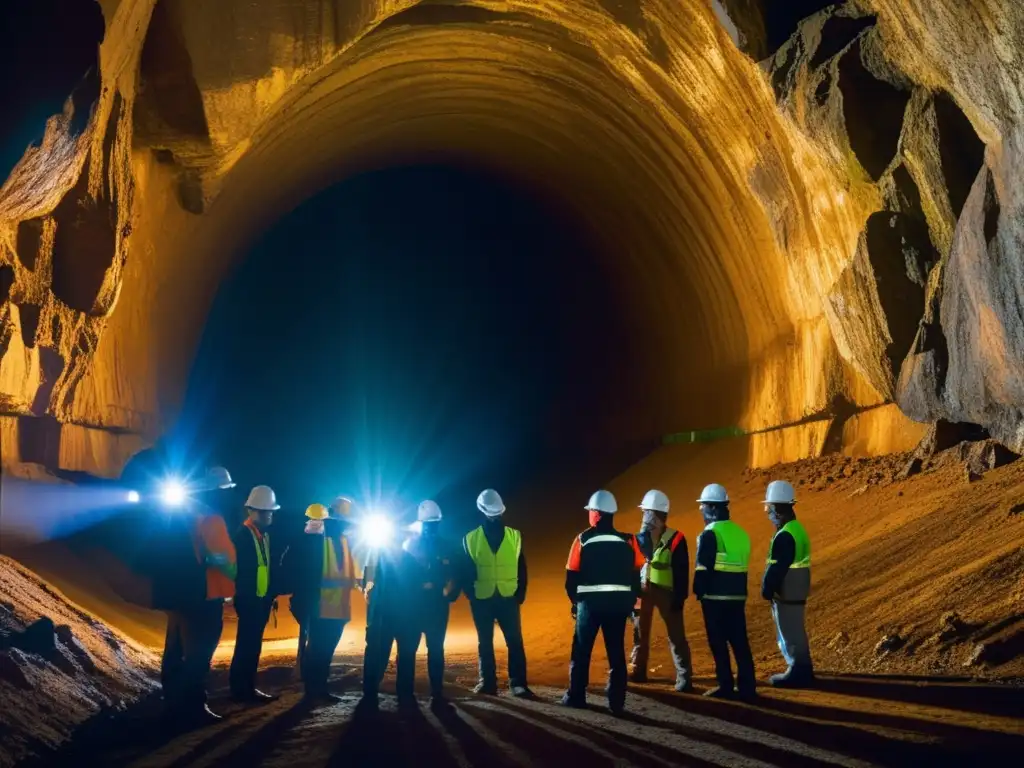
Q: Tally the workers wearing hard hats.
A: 10